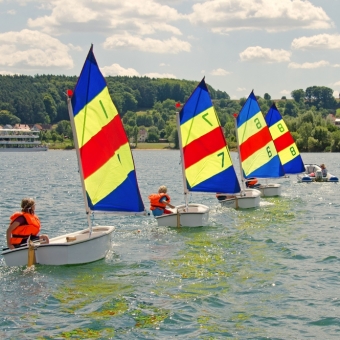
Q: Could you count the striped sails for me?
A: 4